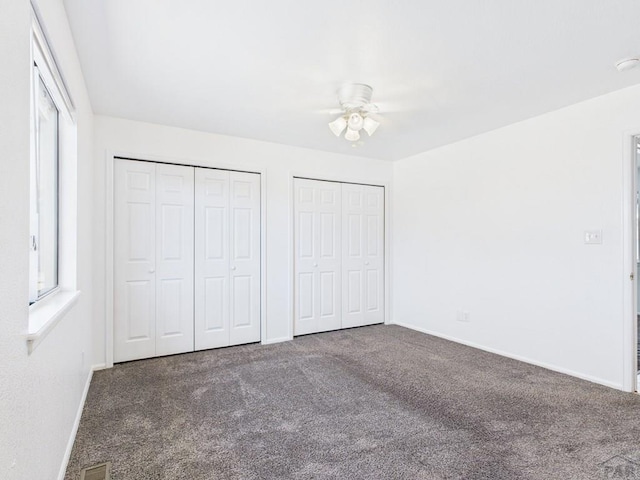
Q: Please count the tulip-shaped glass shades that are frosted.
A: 4